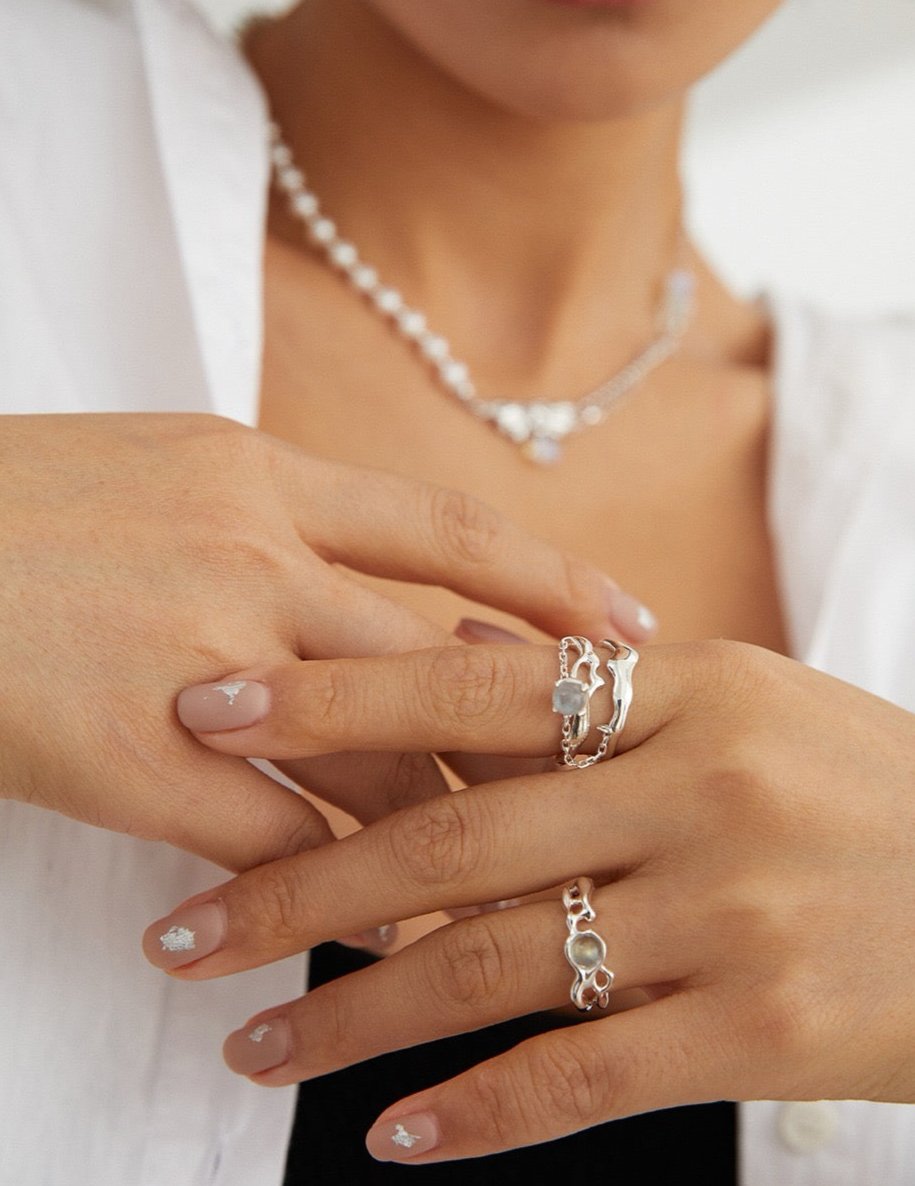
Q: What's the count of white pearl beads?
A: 11